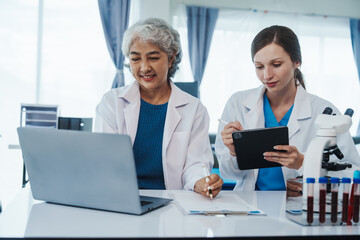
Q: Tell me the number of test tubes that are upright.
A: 5